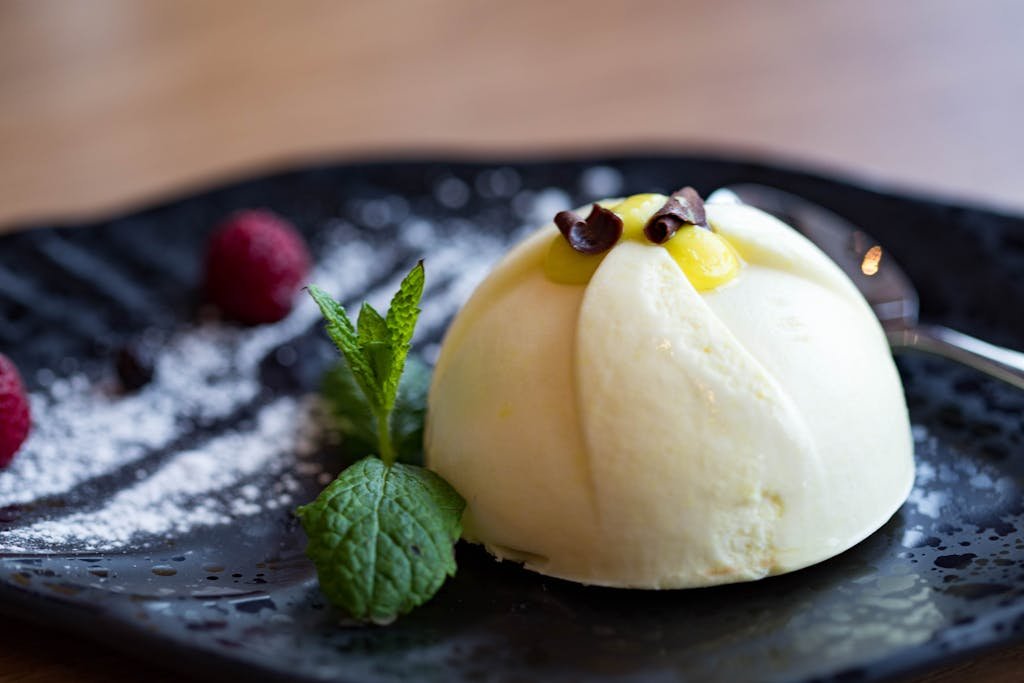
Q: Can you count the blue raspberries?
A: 0